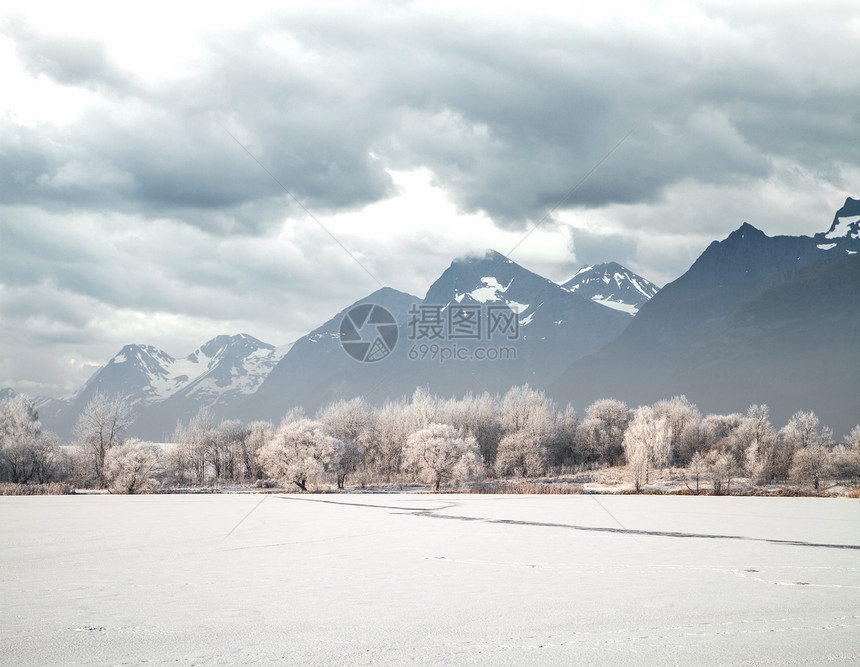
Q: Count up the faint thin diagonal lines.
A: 4